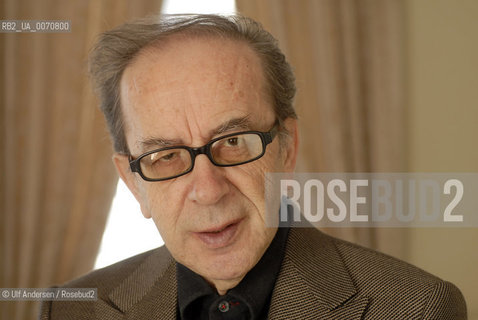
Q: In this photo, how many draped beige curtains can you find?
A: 2